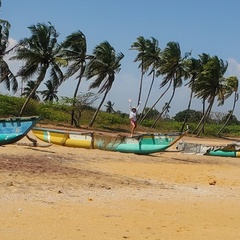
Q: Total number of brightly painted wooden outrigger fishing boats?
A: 3